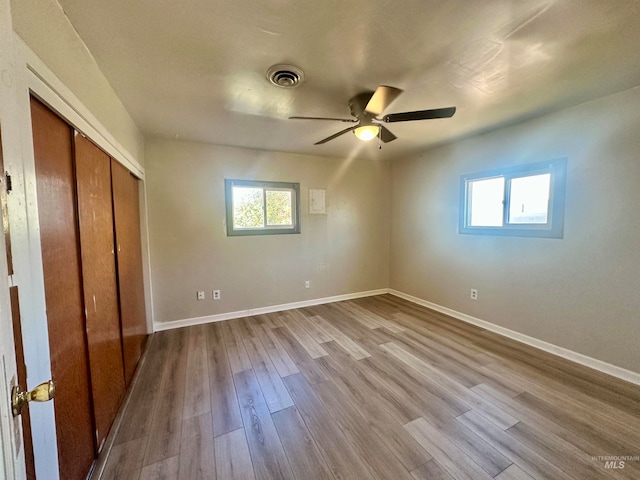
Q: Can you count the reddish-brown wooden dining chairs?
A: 0